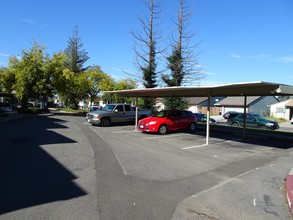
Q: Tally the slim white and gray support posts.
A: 3